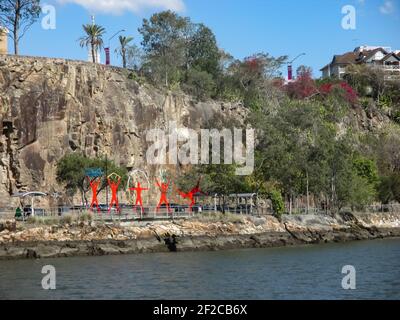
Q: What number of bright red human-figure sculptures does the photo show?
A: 5